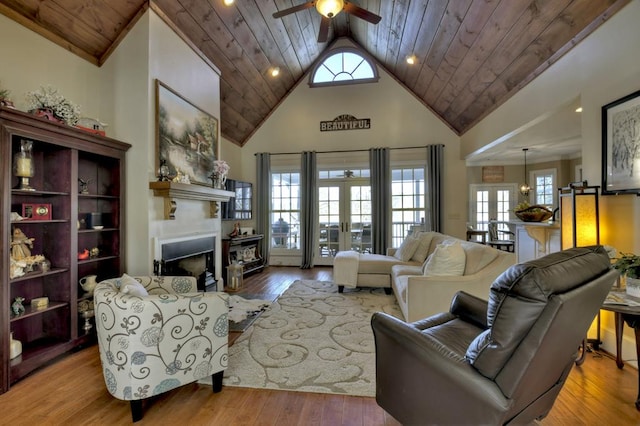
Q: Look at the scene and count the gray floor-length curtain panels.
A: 4